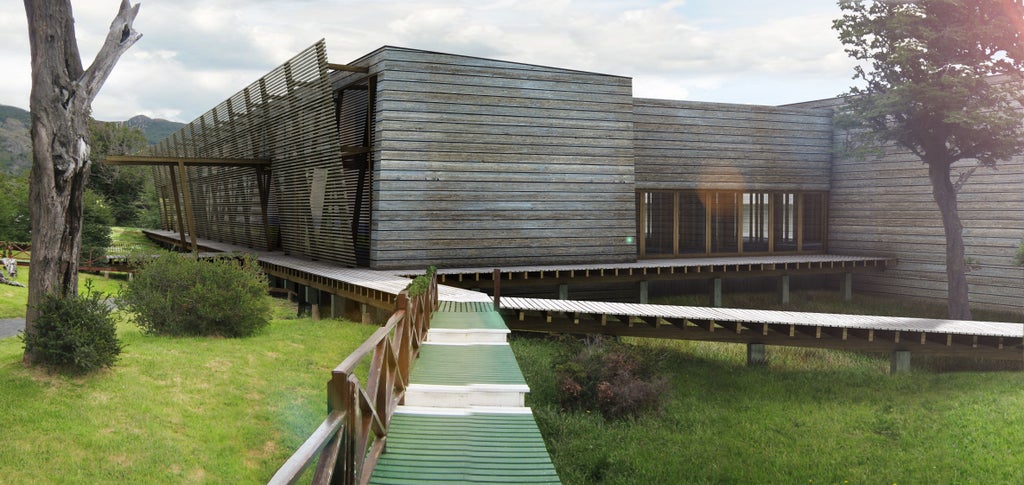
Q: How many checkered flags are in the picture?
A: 0